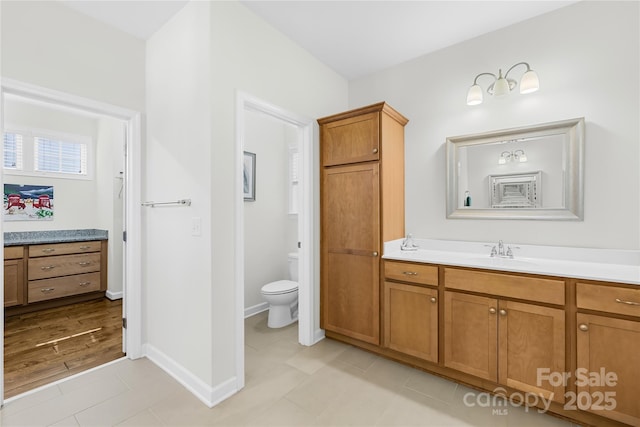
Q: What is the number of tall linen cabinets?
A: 1